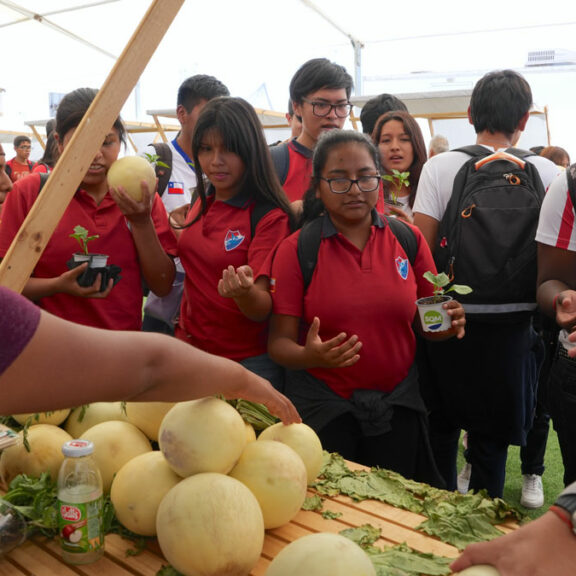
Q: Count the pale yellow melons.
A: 14